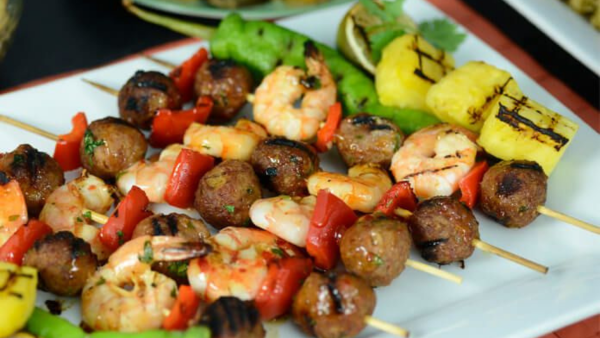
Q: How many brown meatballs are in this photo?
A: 14